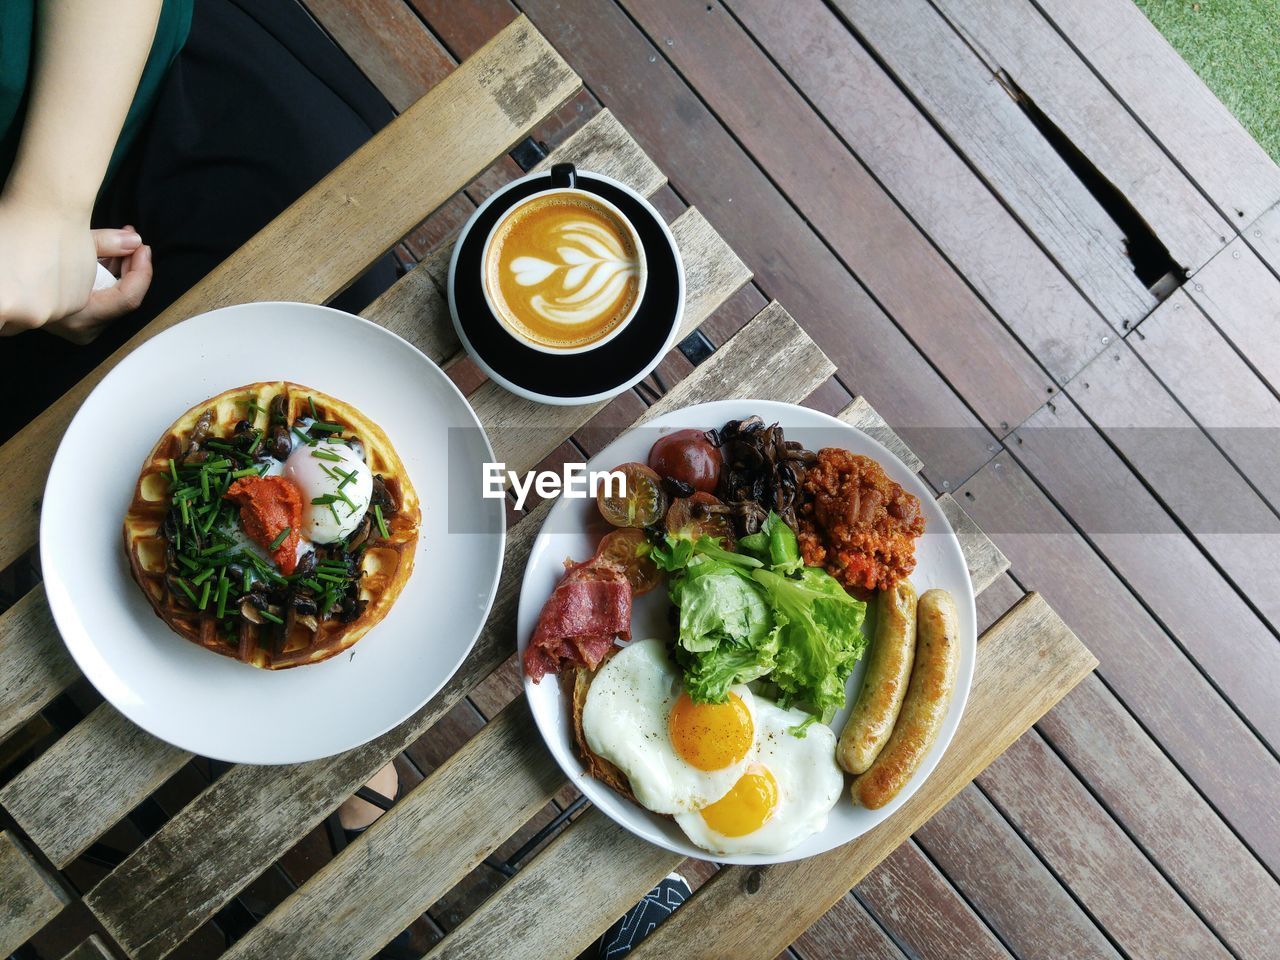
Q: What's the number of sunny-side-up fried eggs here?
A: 2